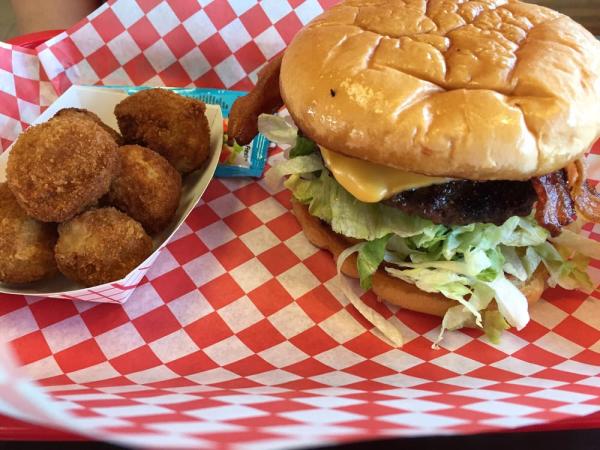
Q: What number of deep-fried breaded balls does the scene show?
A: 6